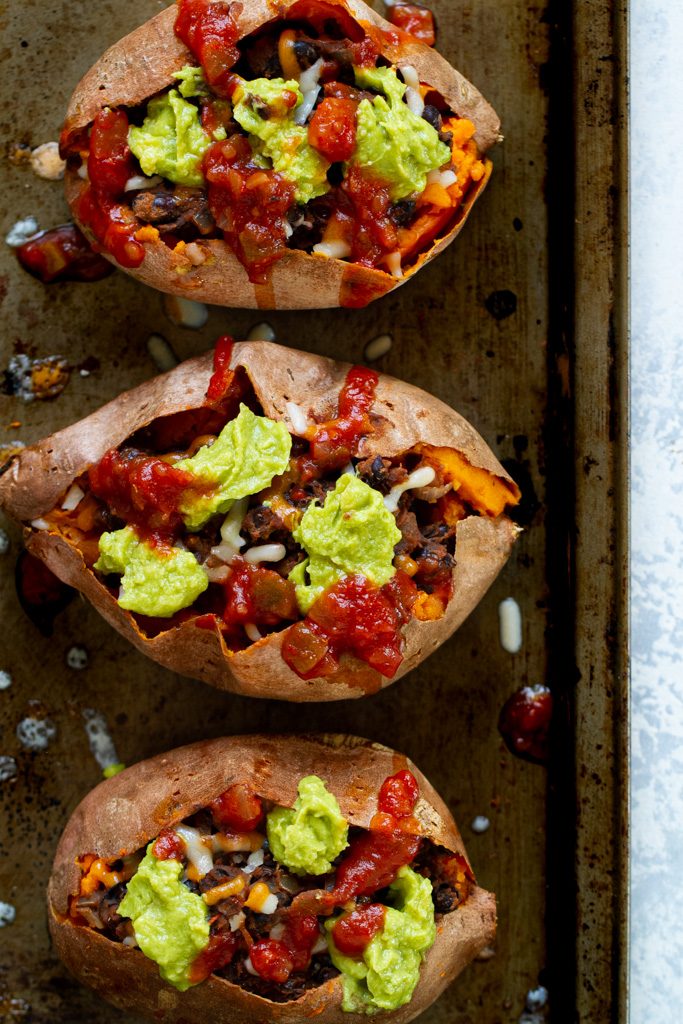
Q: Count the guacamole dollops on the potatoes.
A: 9